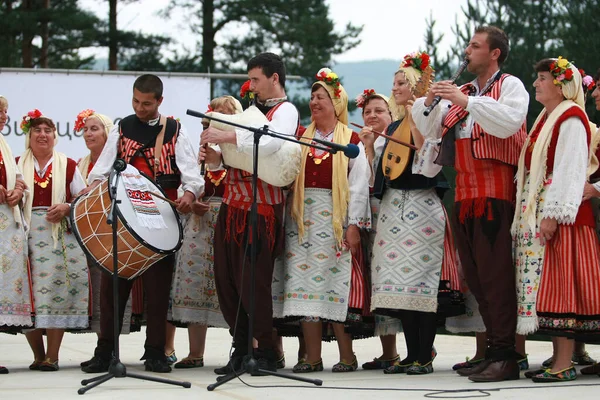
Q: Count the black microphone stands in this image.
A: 2